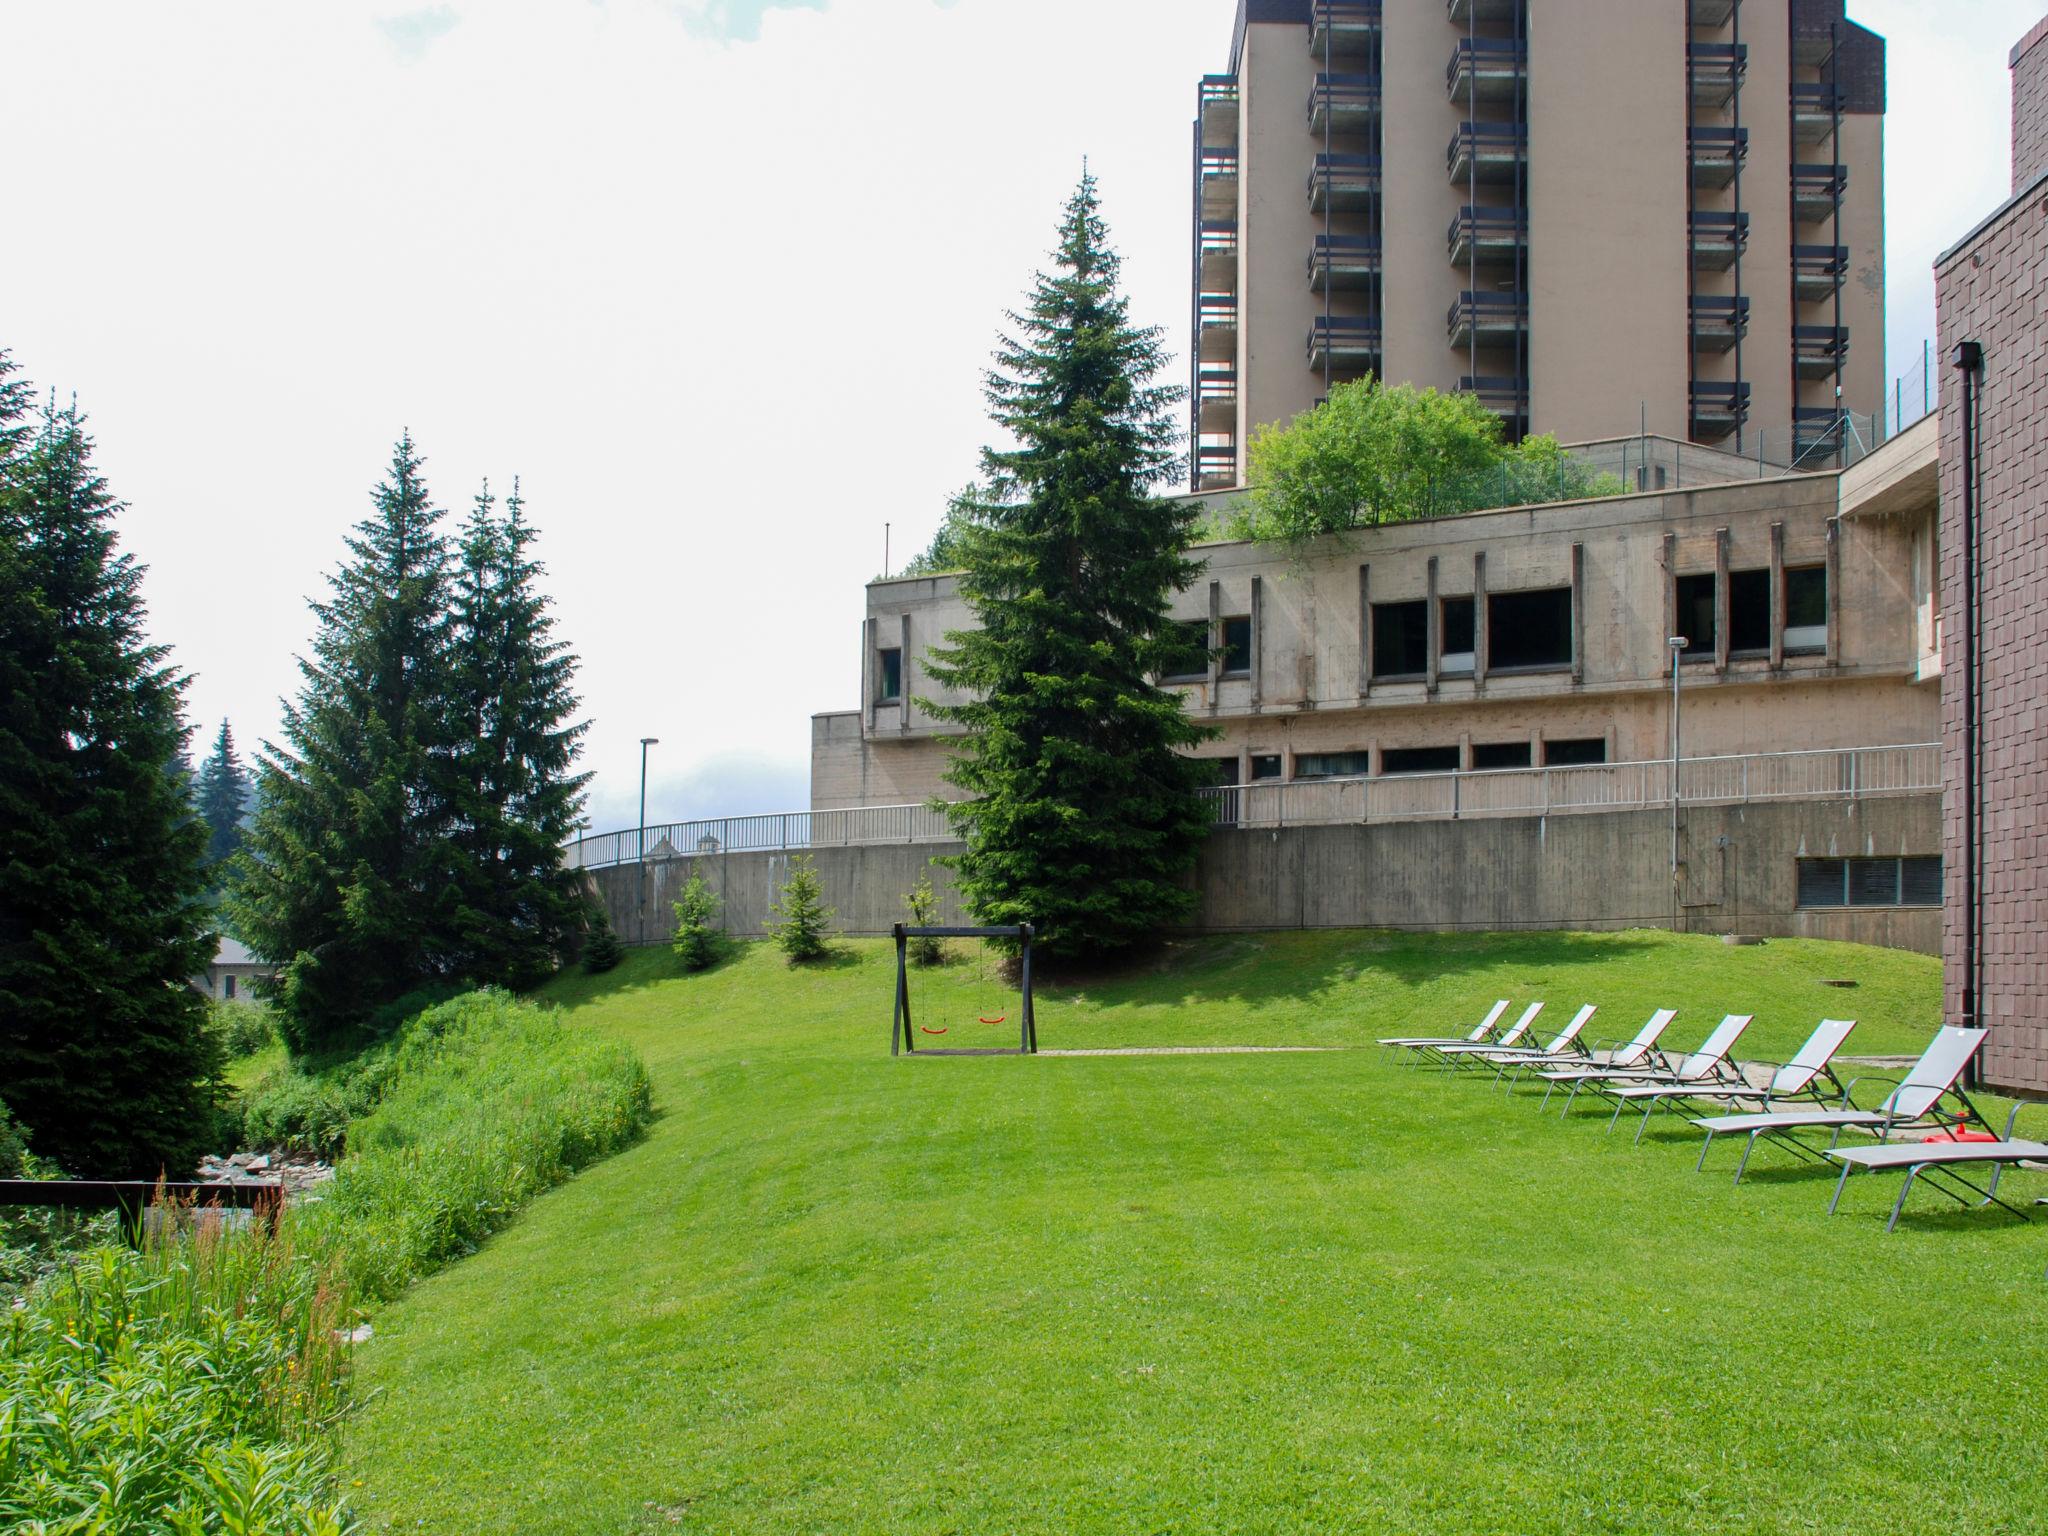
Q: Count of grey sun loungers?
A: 8